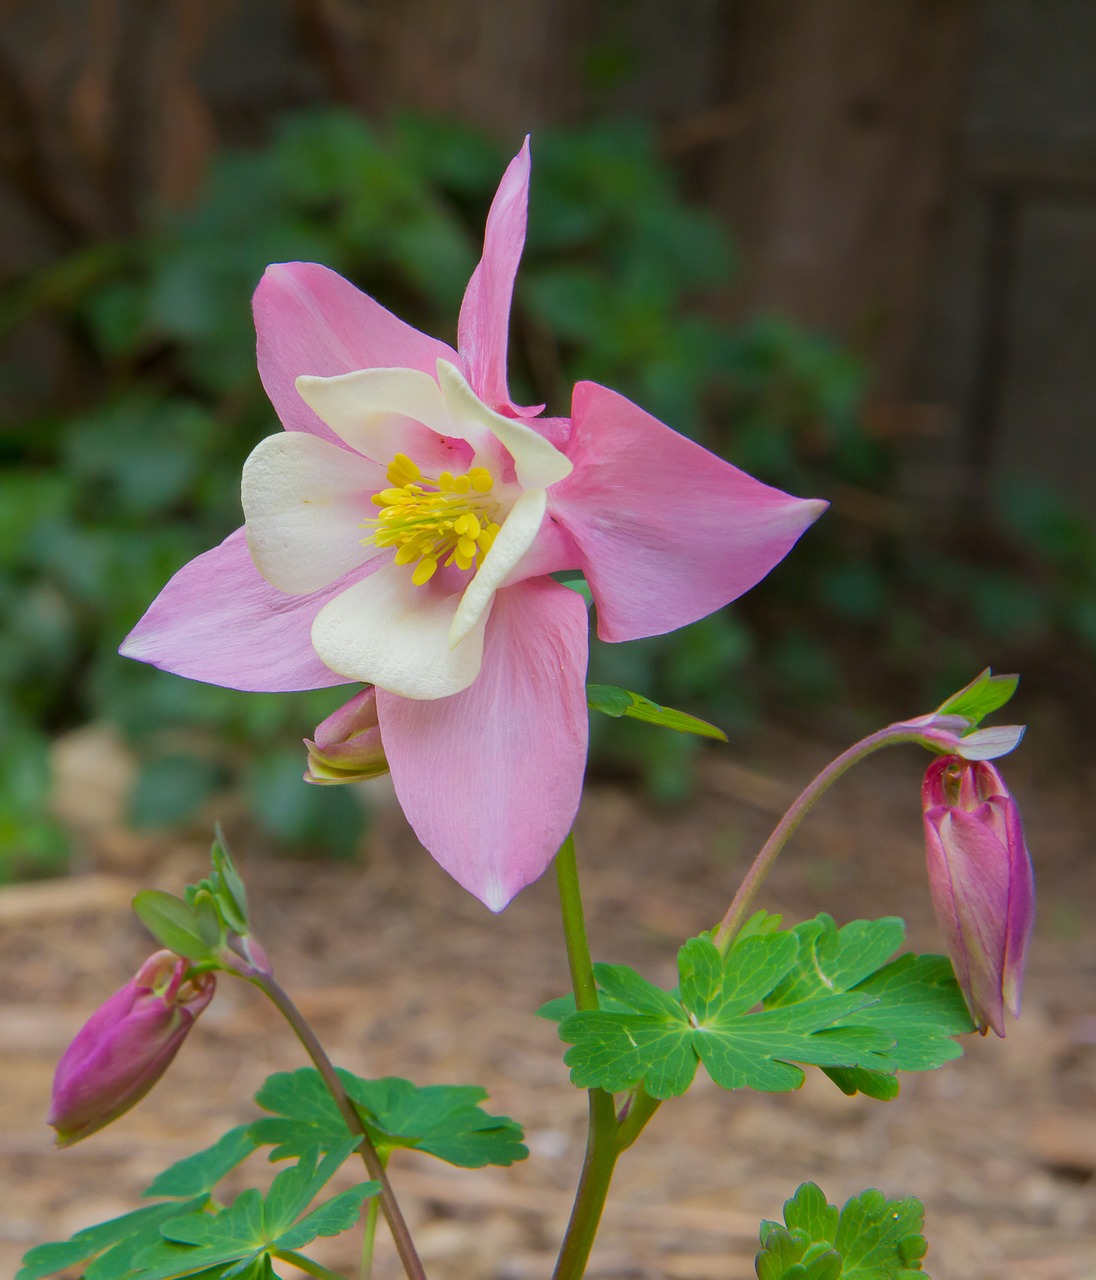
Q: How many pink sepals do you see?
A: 5